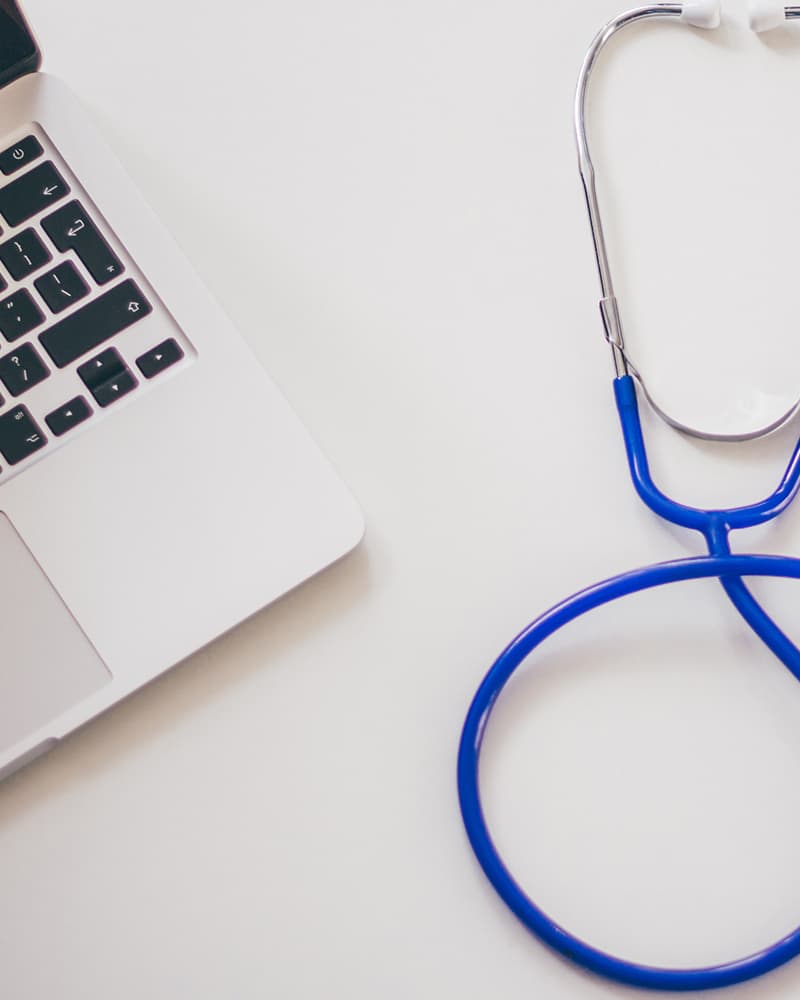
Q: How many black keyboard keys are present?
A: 13